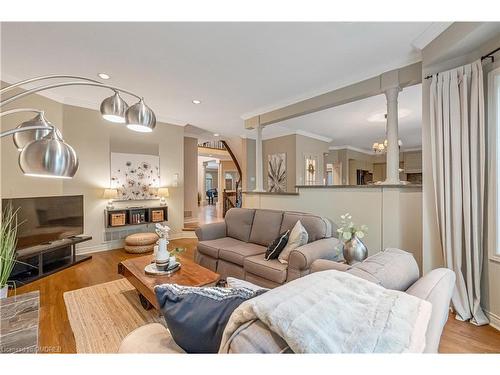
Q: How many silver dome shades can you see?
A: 4